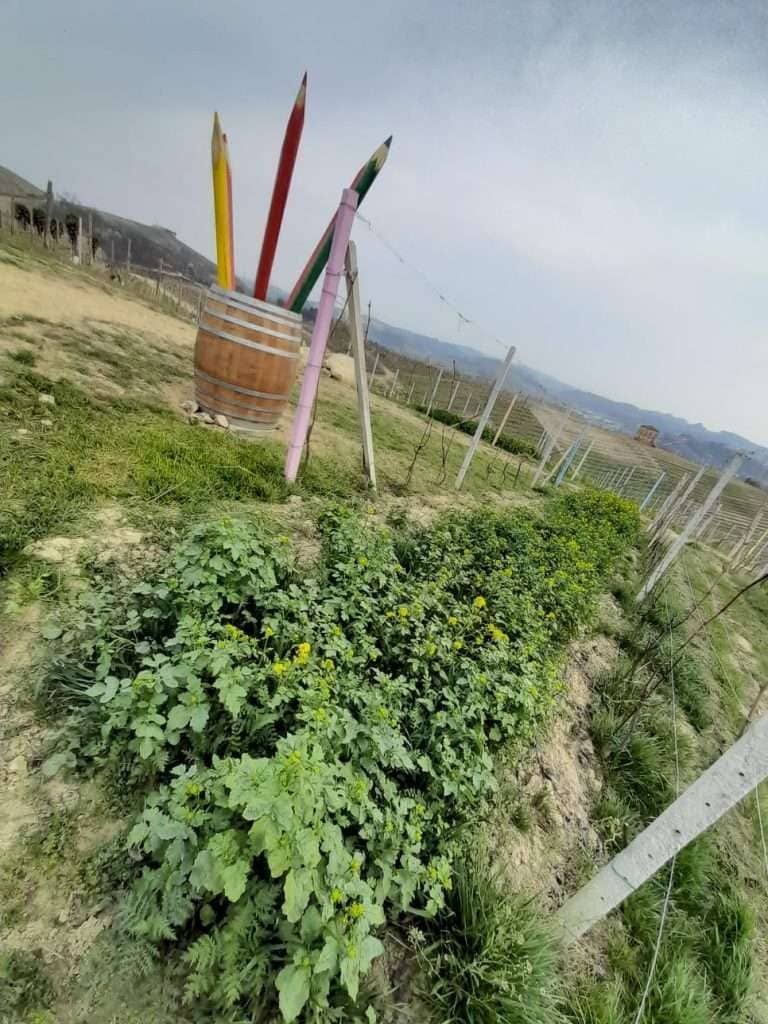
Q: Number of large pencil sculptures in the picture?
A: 4